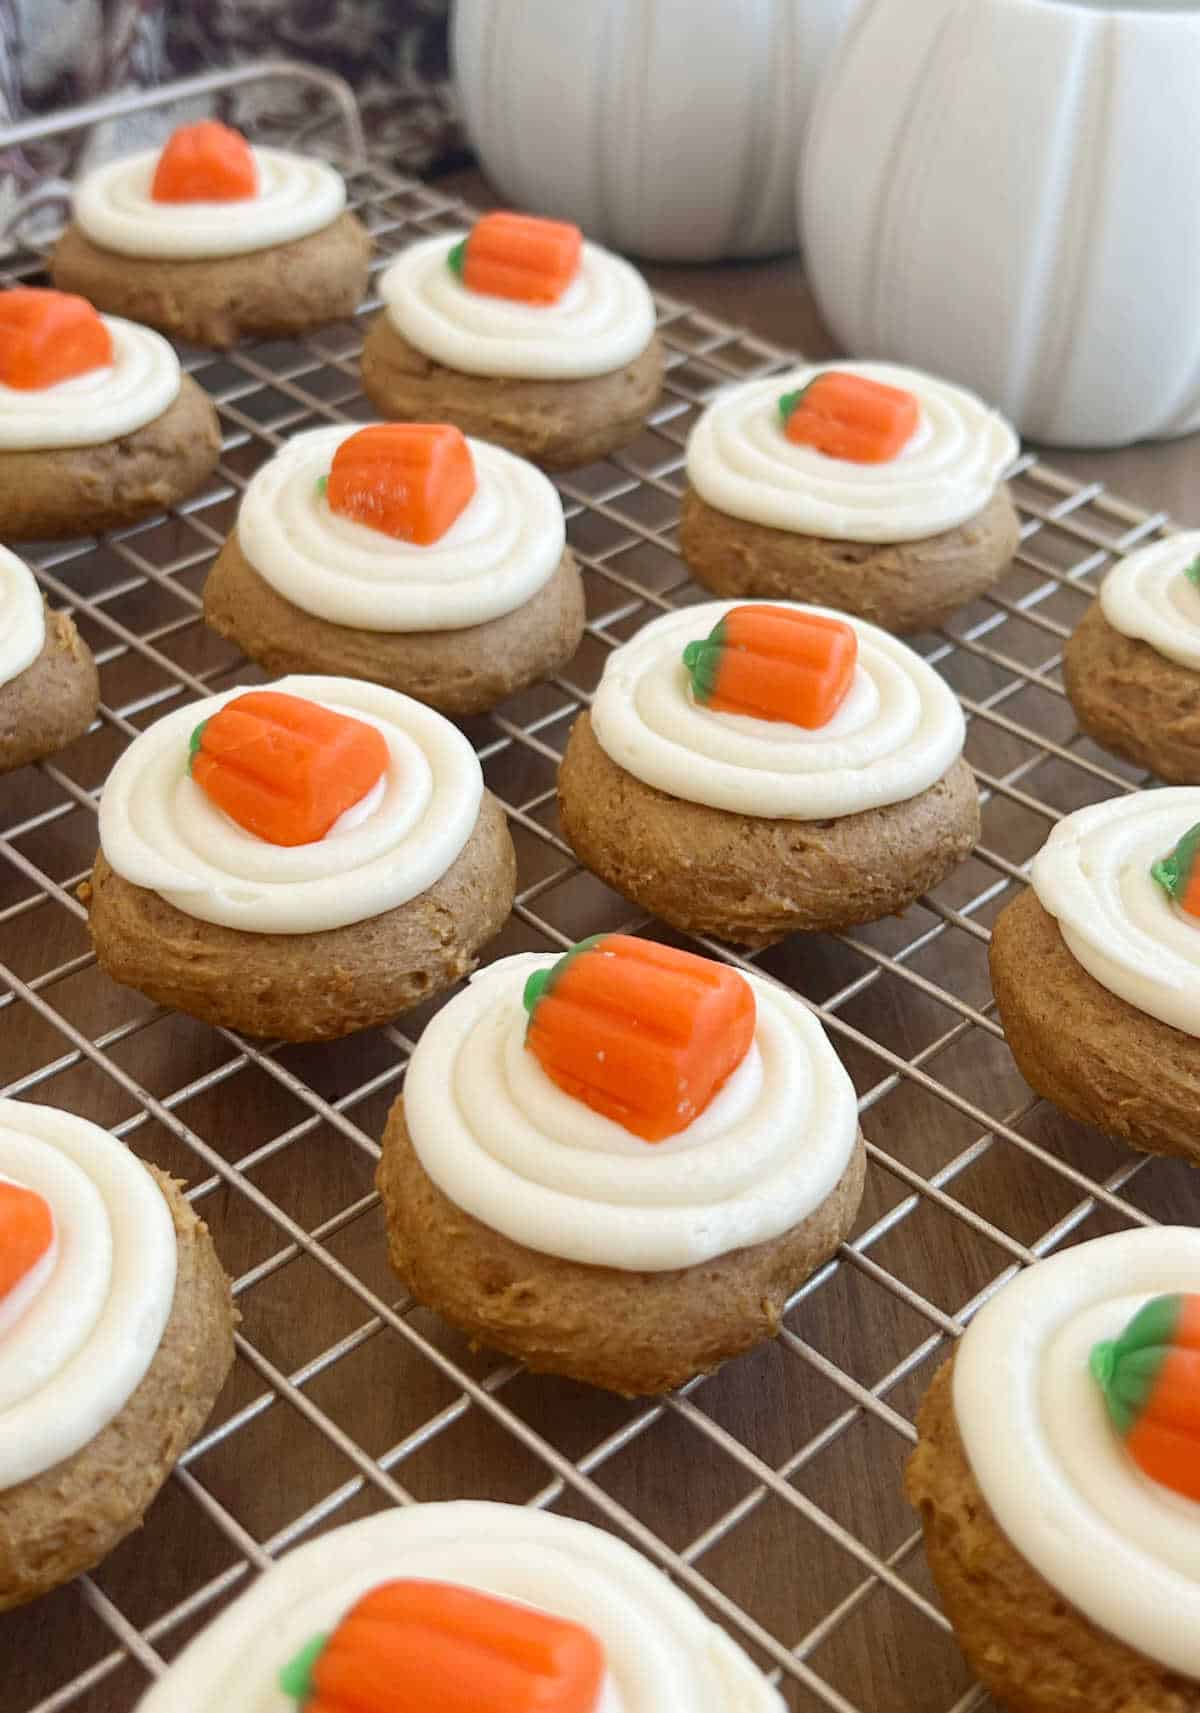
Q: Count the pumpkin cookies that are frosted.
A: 14